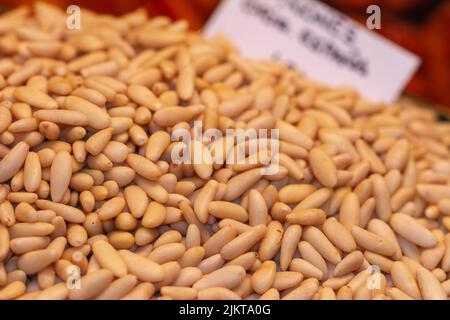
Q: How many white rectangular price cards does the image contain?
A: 1